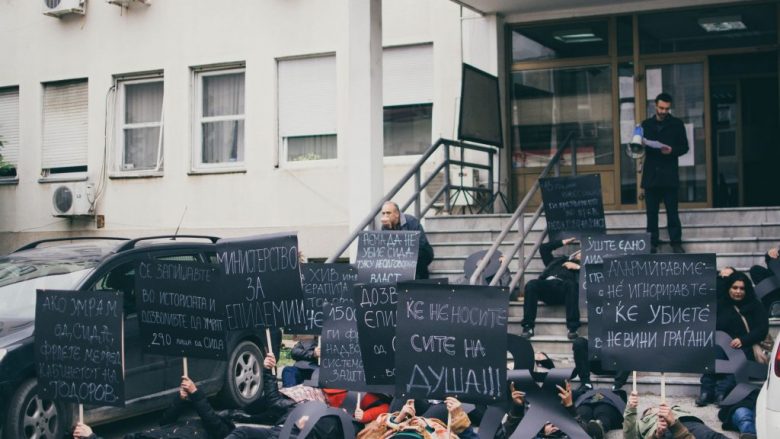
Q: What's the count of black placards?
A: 12